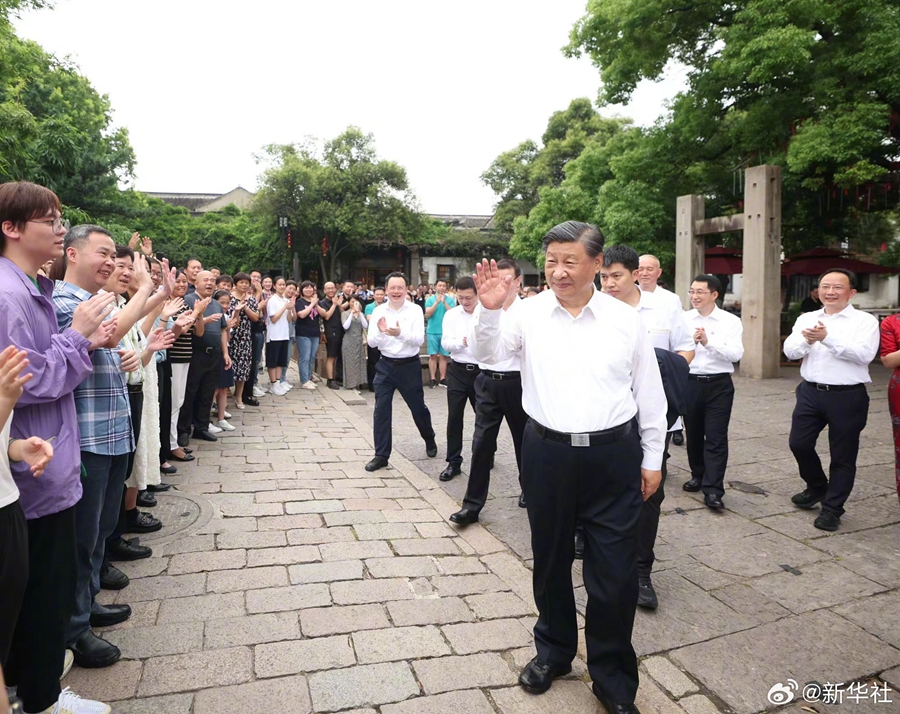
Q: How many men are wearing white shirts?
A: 8